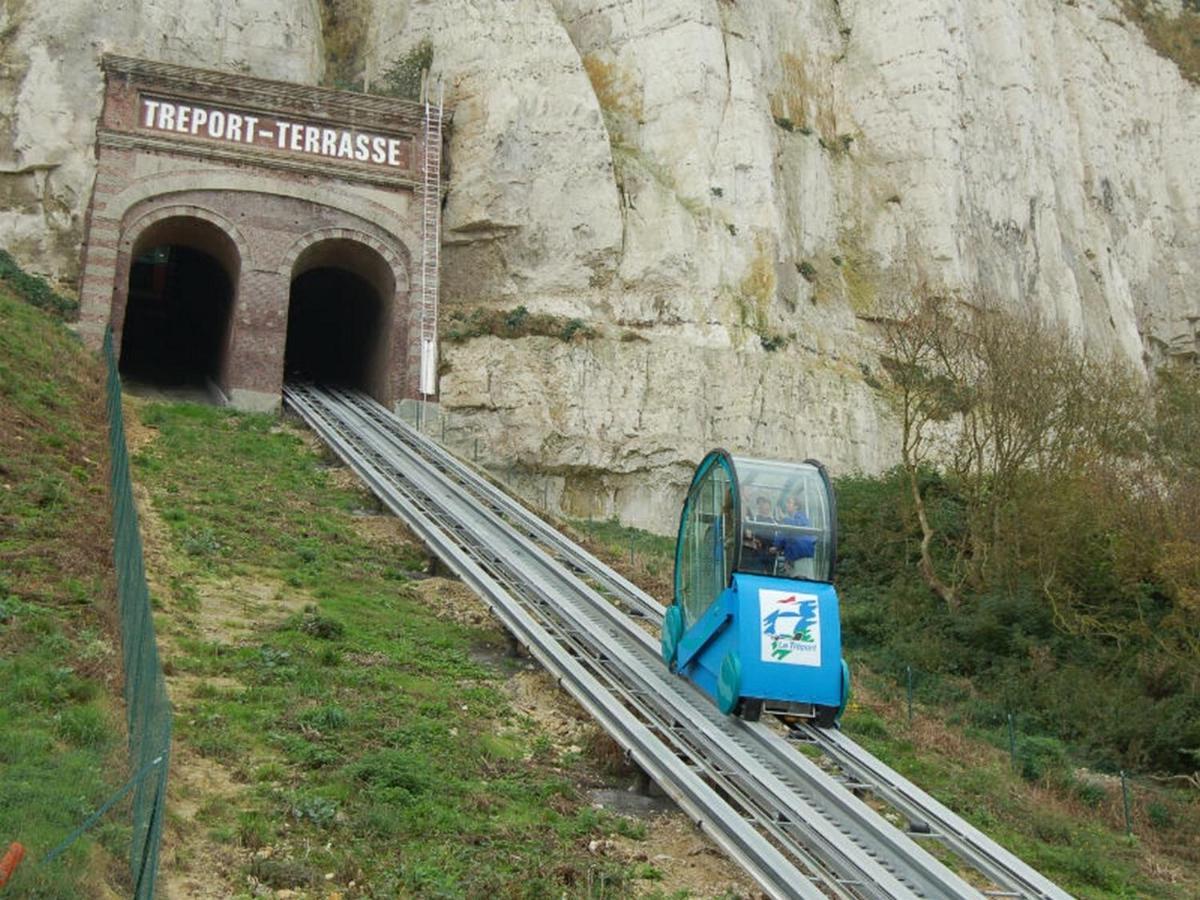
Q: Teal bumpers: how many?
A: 3